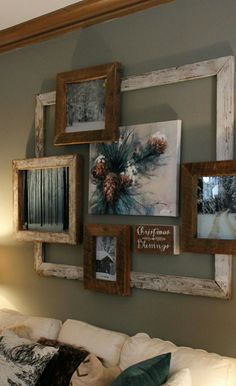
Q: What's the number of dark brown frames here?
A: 3